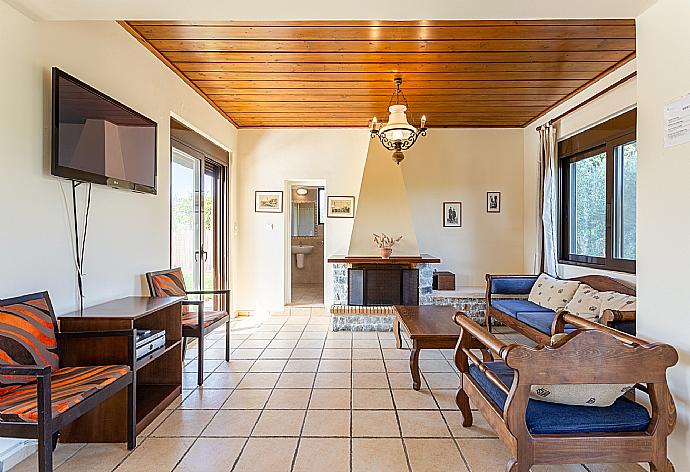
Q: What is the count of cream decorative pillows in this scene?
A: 4